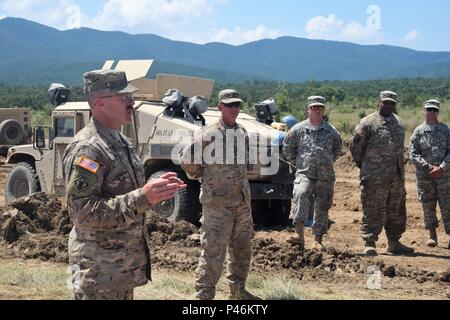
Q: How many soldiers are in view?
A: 5